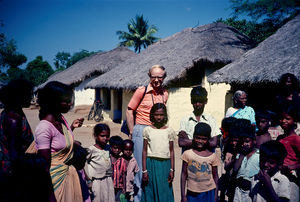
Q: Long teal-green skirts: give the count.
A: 1